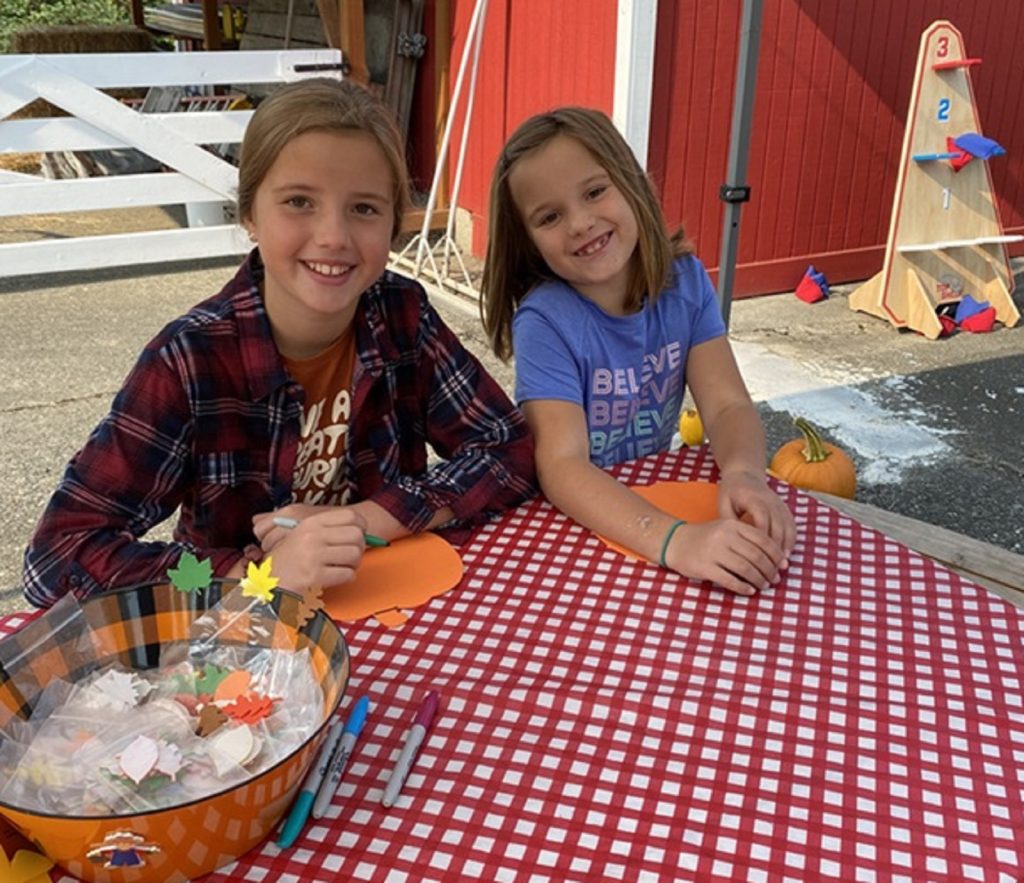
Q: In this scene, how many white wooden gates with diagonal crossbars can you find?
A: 1